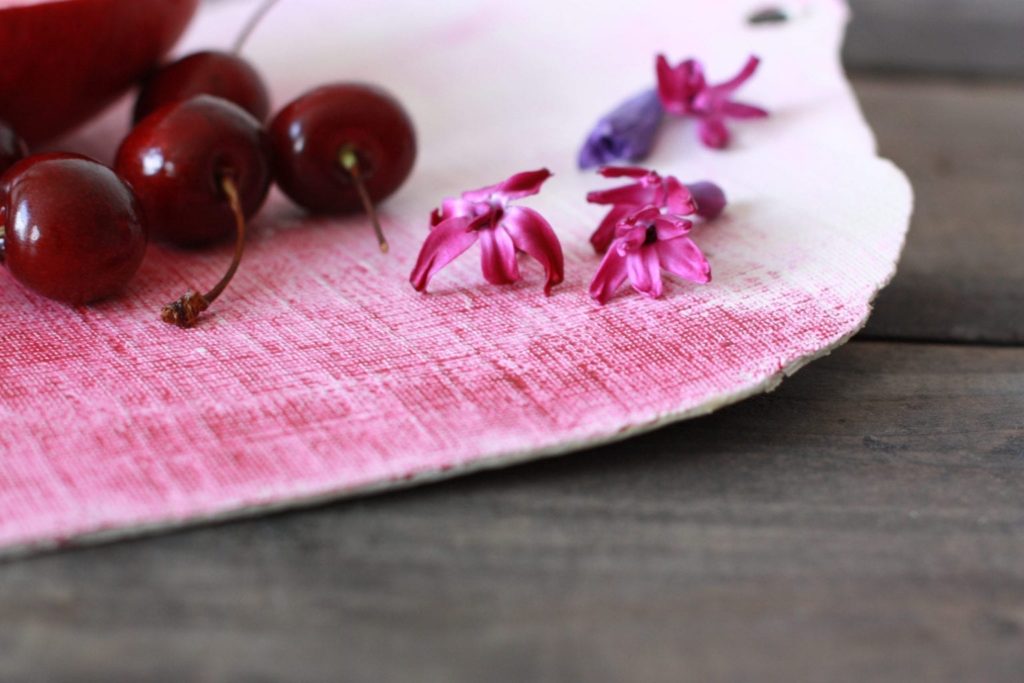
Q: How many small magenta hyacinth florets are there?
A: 4